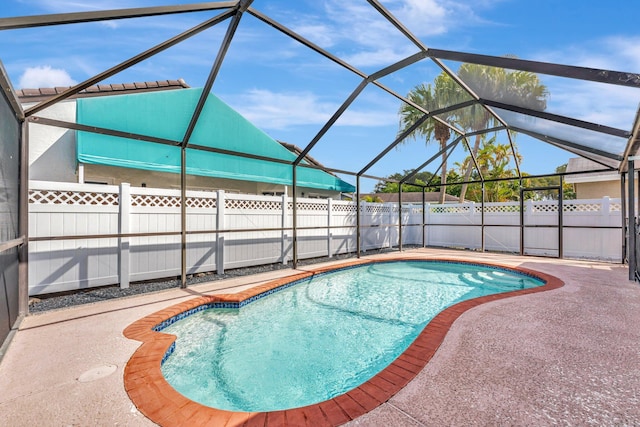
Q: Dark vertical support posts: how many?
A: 11